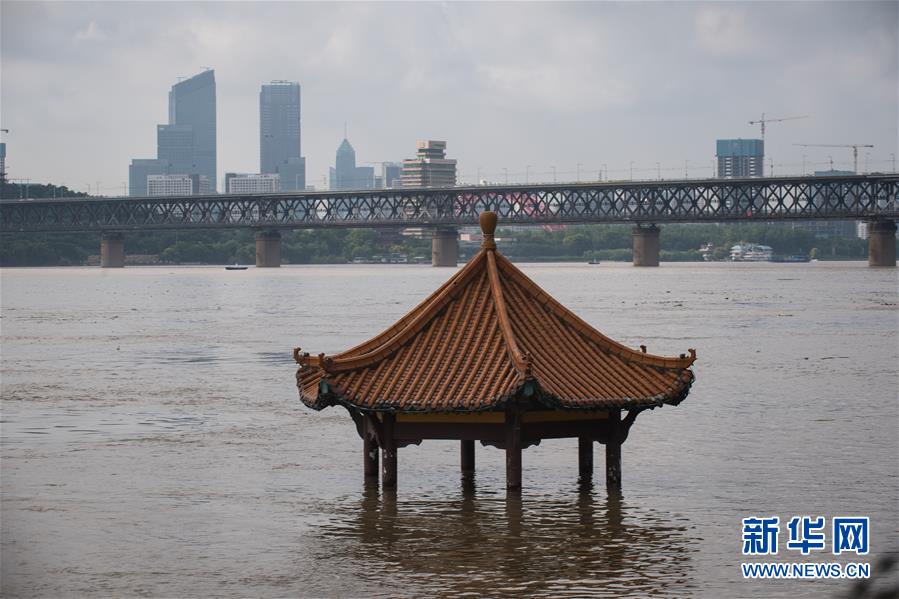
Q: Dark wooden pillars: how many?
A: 6